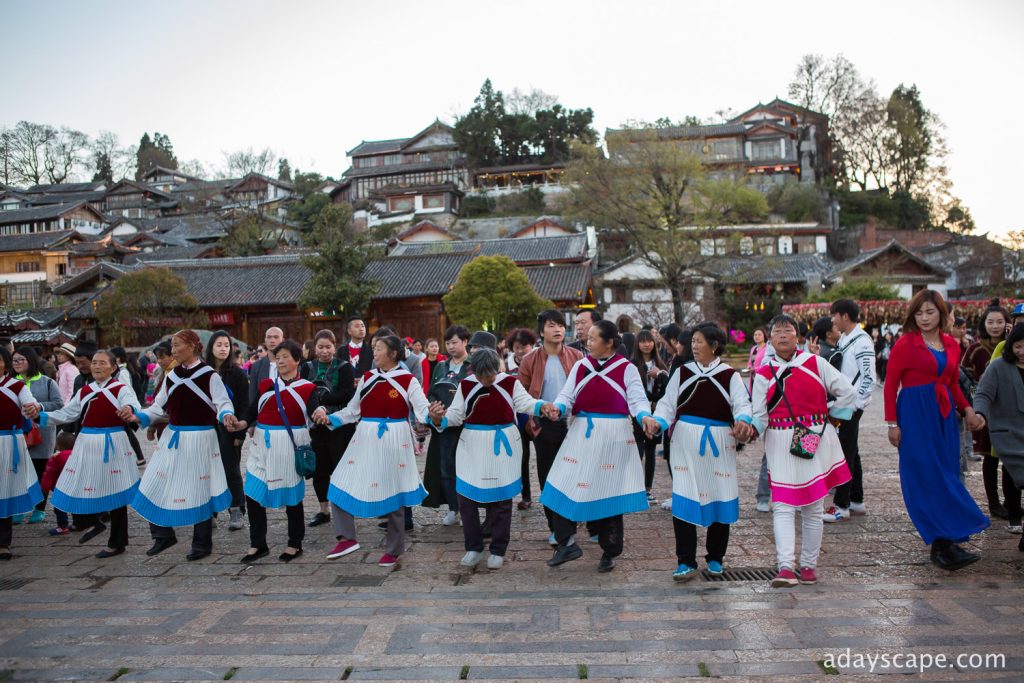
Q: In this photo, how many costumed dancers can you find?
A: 9